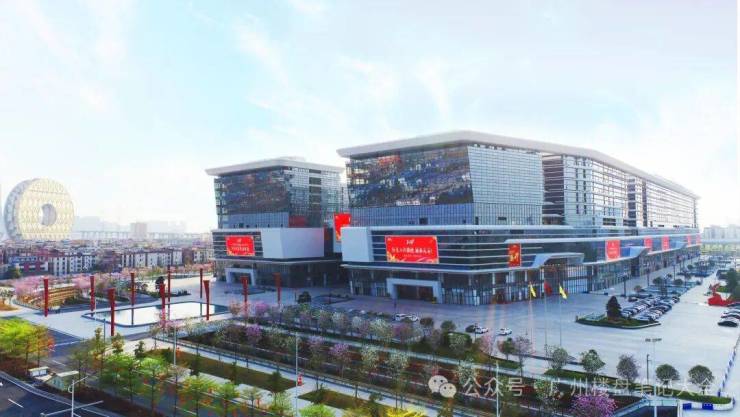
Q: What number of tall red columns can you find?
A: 10